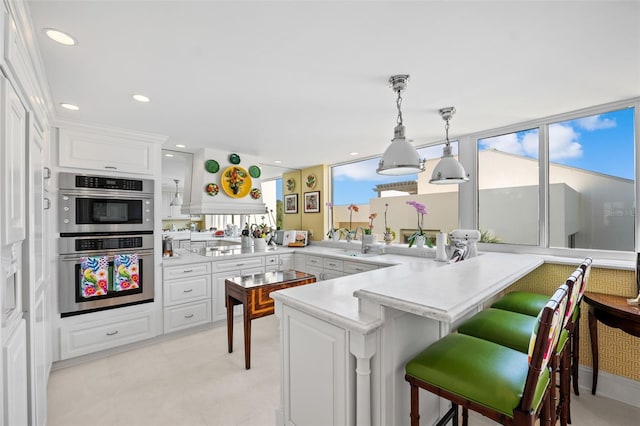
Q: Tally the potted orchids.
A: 5